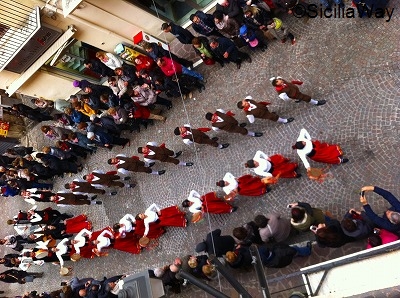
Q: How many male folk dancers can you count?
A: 9